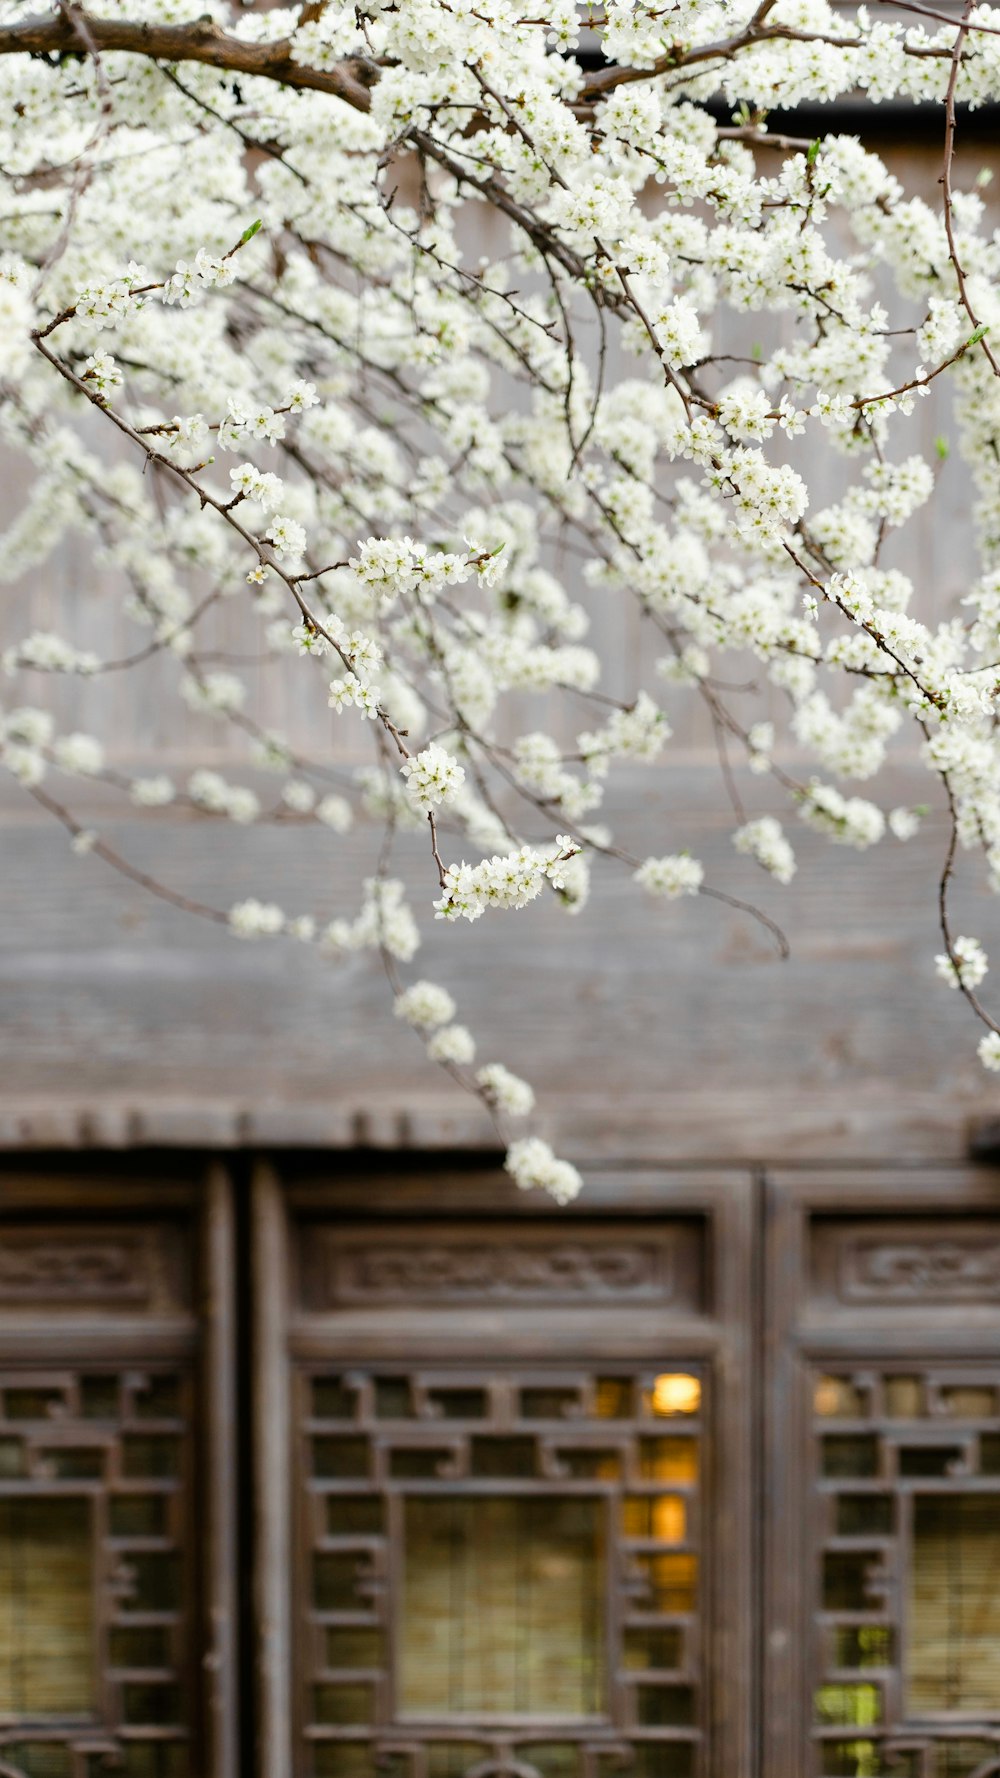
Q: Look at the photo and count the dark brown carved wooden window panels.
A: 3